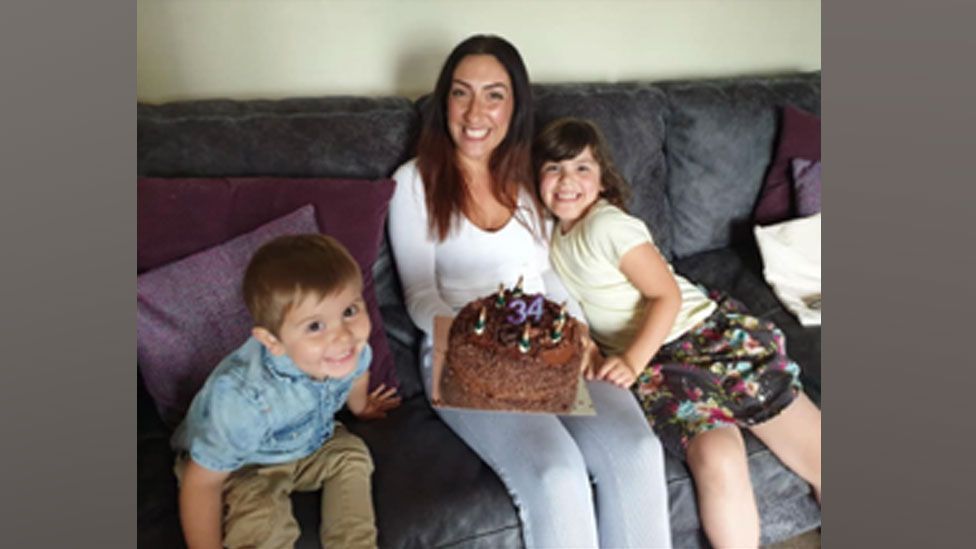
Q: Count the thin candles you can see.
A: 6